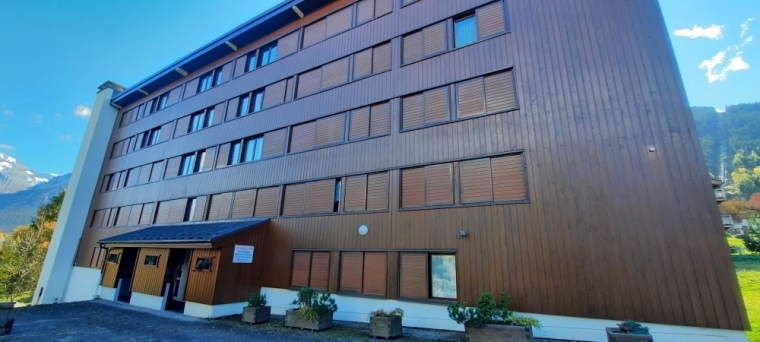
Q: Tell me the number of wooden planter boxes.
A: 5